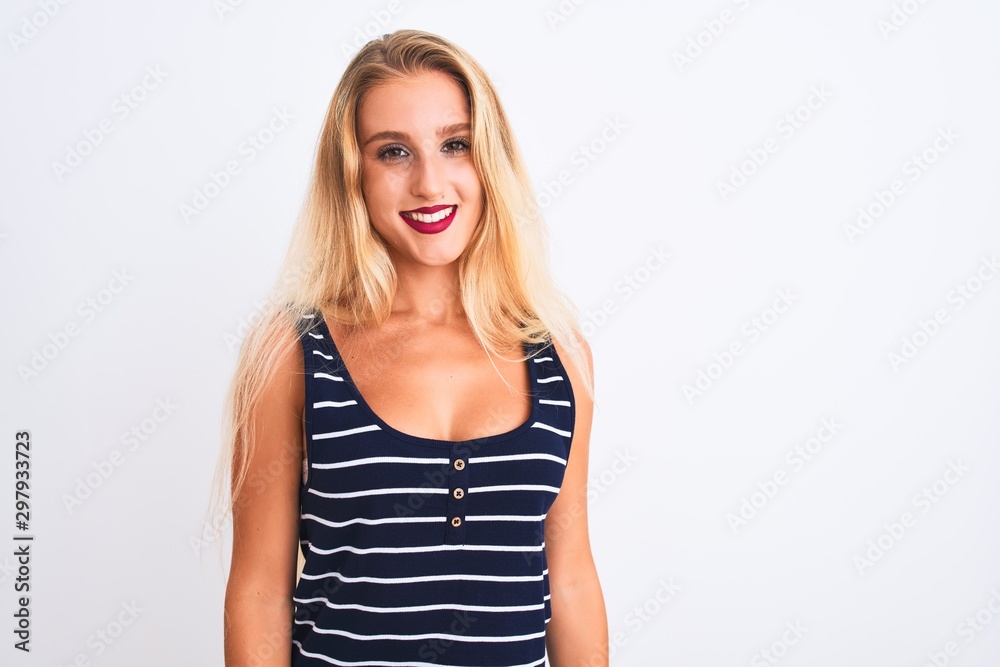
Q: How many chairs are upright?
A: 0